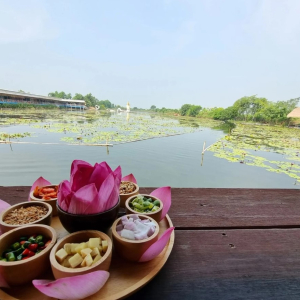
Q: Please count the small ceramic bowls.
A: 7